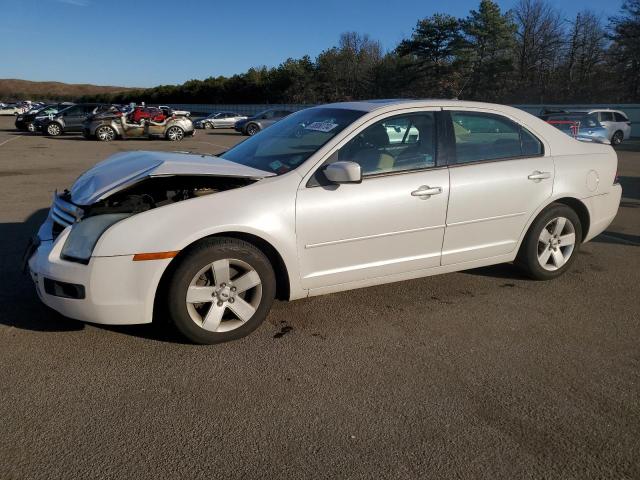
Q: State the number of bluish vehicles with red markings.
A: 1